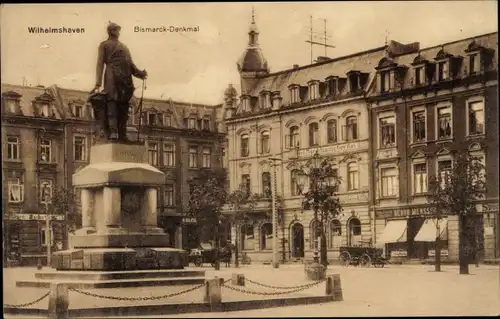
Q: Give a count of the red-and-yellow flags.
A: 0